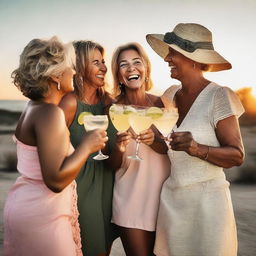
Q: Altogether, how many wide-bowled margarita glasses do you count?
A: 4